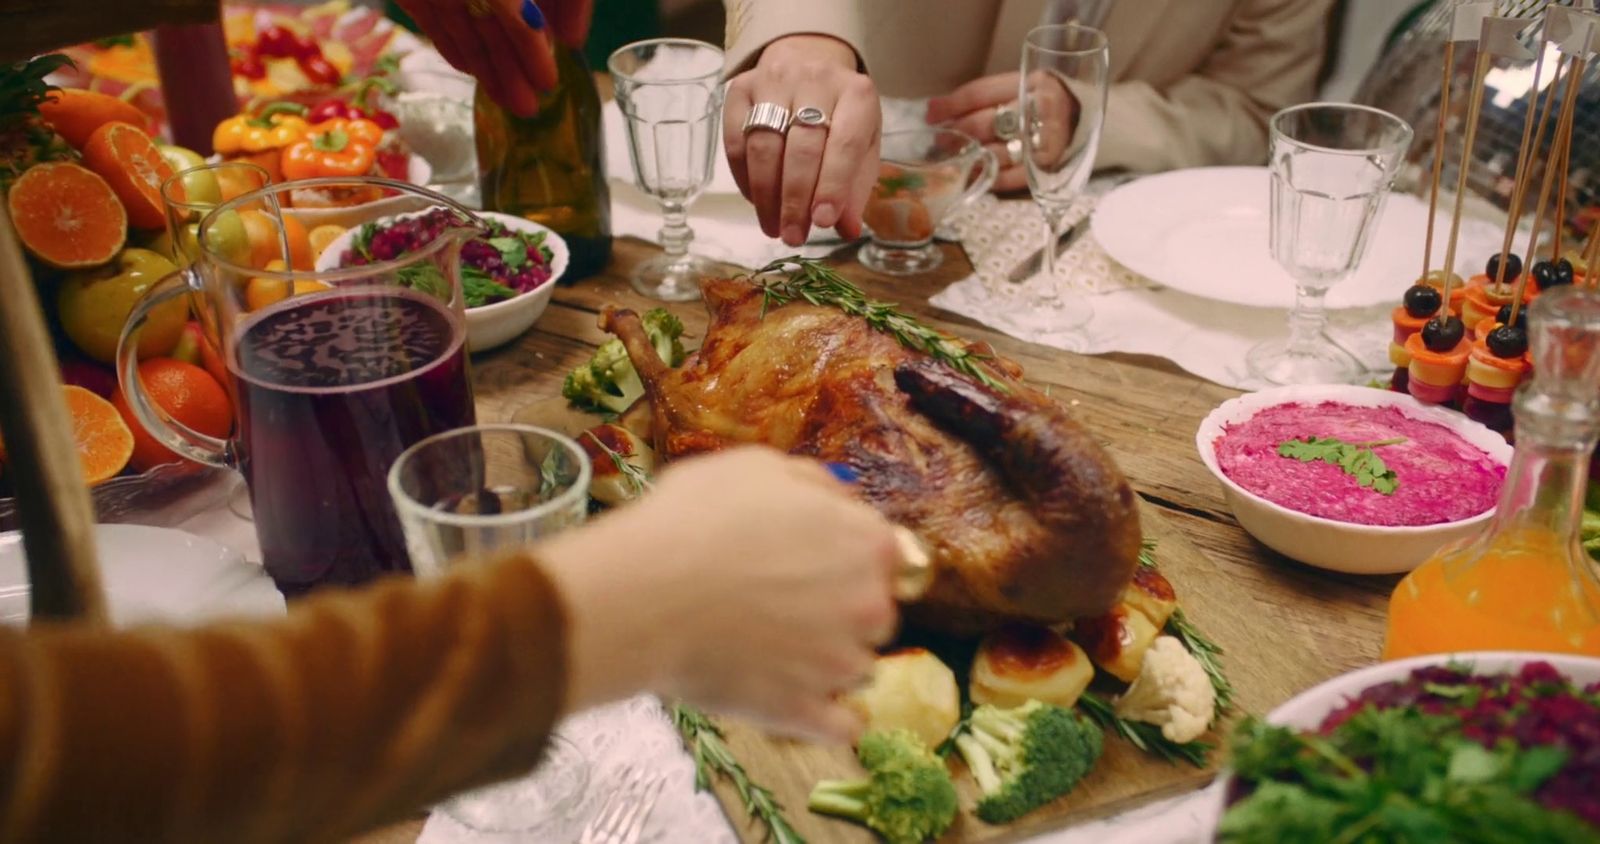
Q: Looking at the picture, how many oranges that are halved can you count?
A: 3